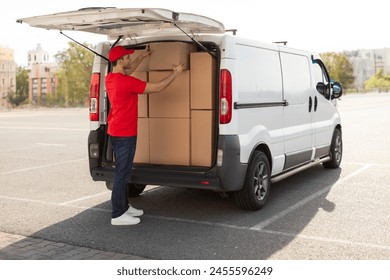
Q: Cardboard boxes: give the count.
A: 8